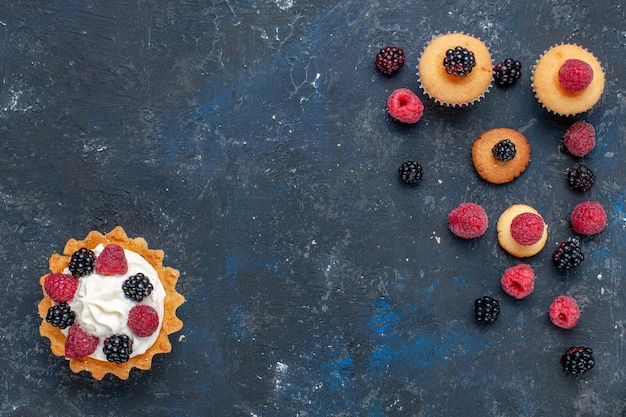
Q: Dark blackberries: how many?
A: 13